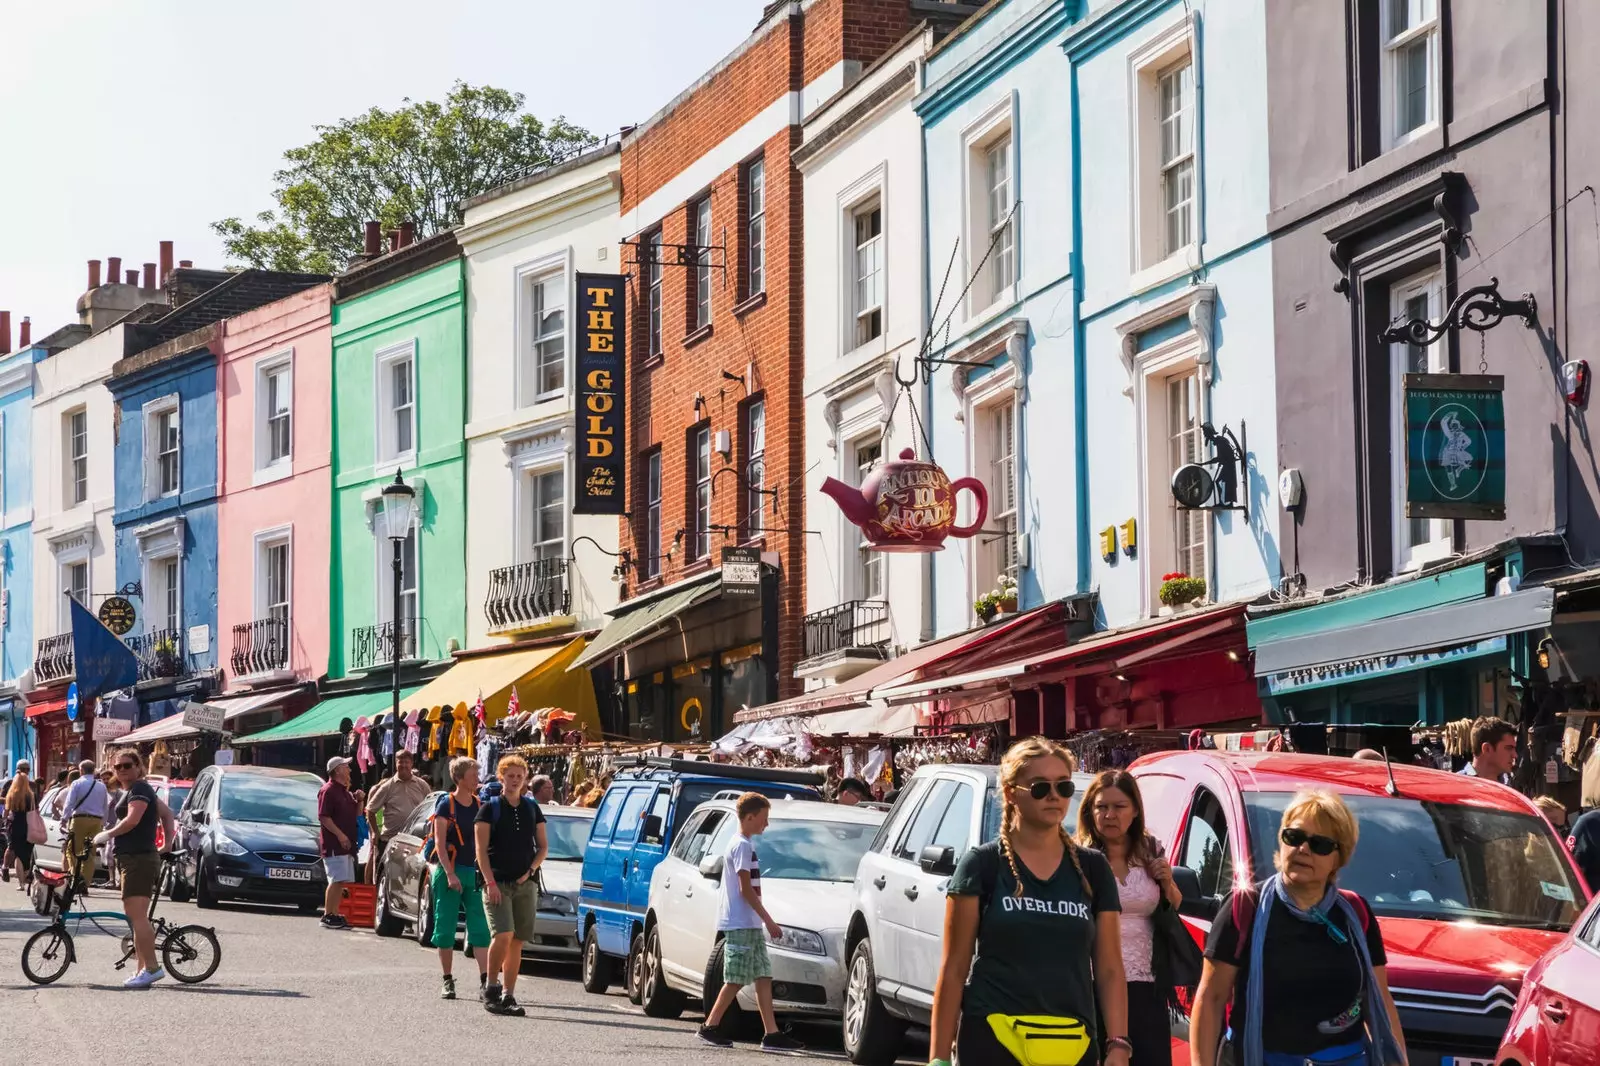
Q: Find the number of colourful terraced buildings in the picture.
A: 11